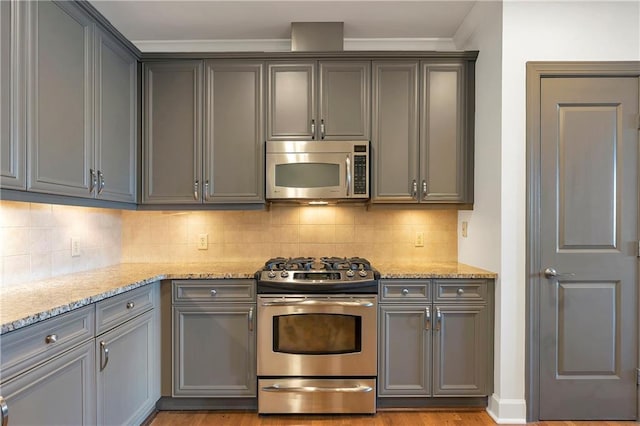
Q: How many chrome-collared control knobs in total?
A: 4